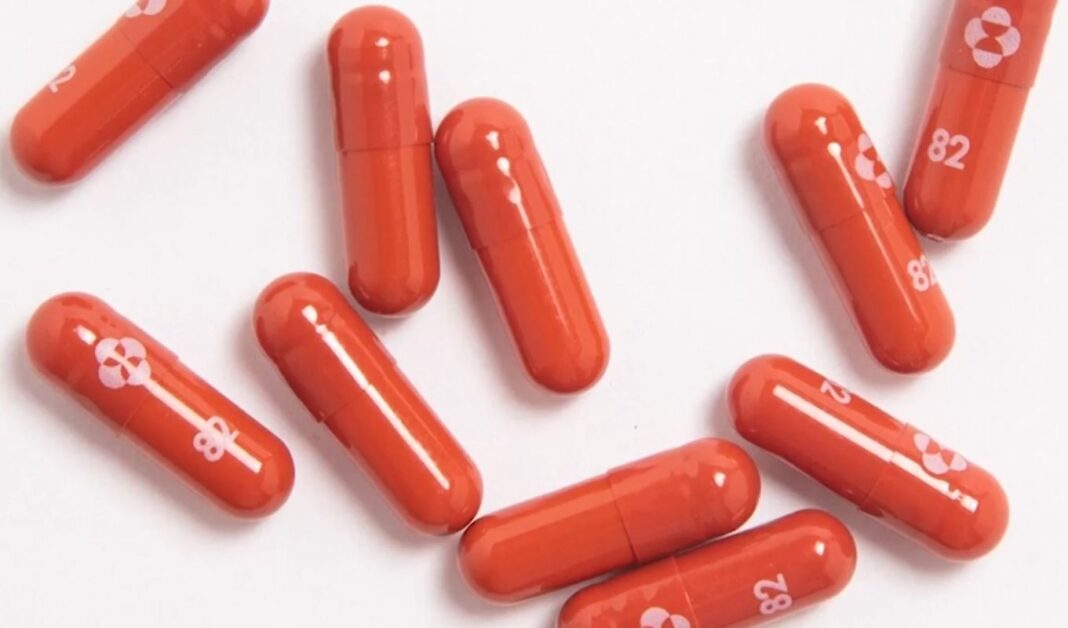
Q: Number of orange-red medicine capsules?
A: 10